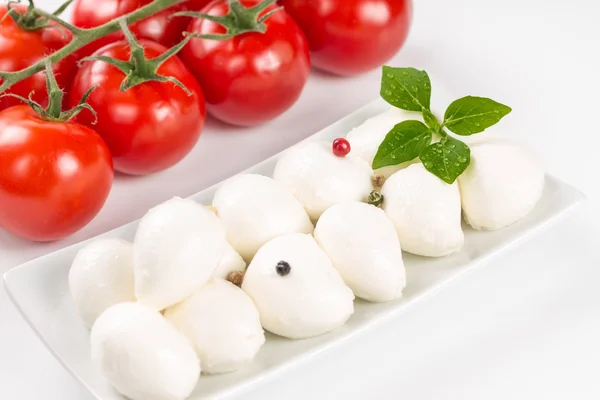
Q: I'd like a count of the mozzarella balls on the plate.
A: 12